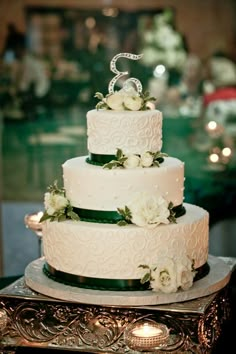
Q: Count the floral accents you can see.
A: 5